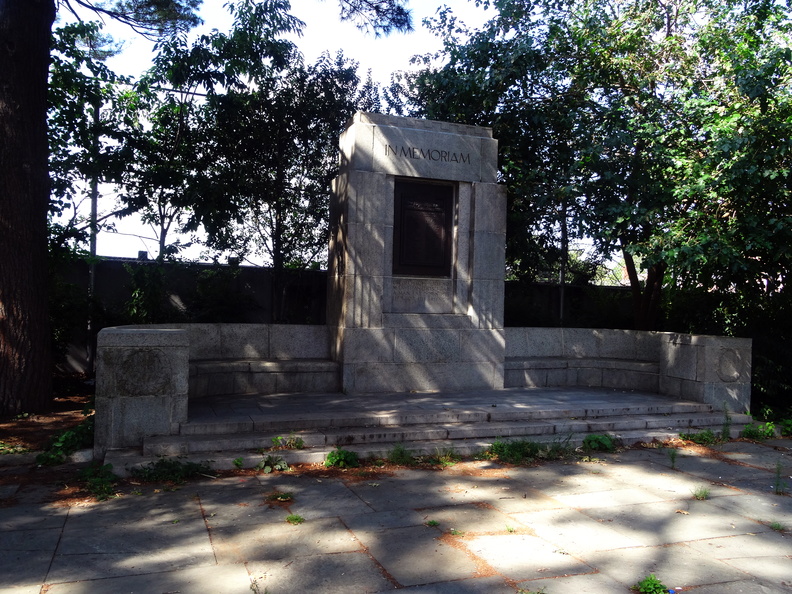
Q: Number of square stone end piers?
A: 2